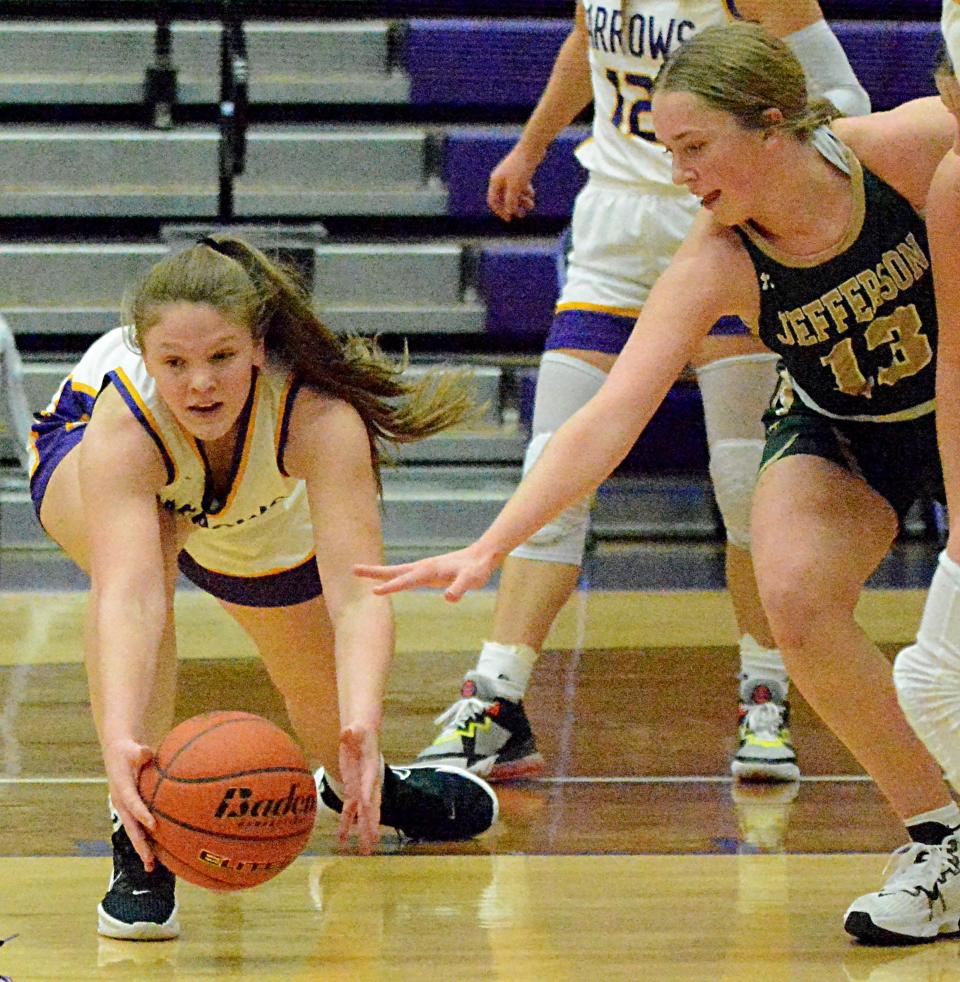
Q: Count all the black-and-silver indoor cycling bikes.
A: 0